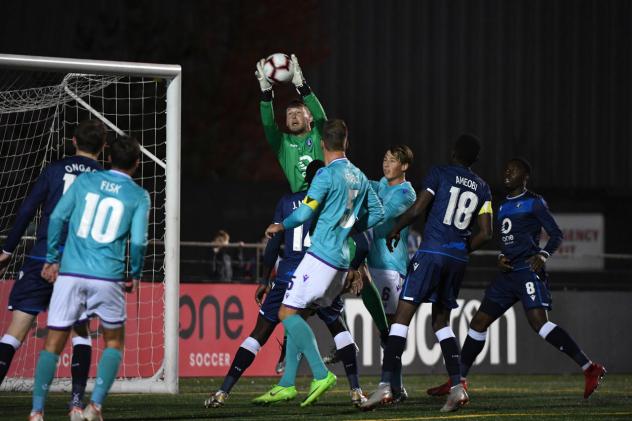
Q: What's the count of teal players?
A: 3